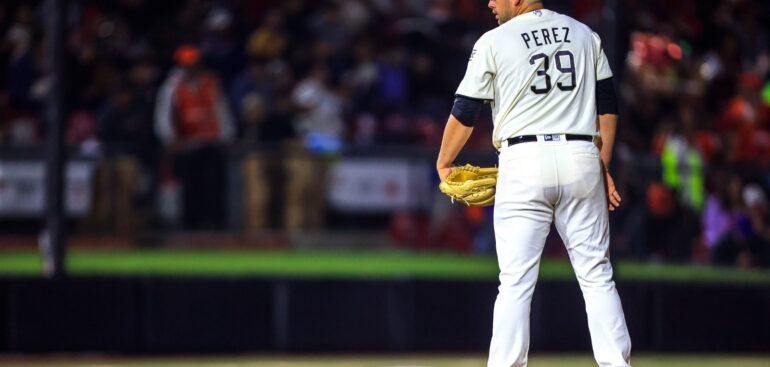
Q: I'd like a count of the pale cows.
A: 0